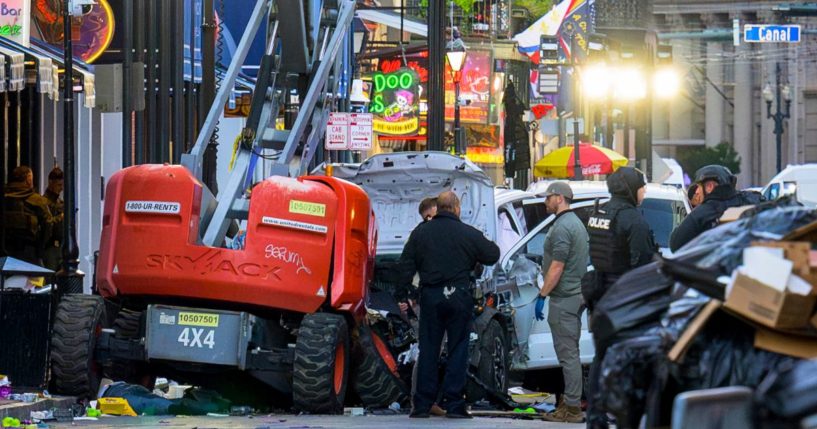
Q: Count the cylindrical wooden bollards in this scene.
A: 0